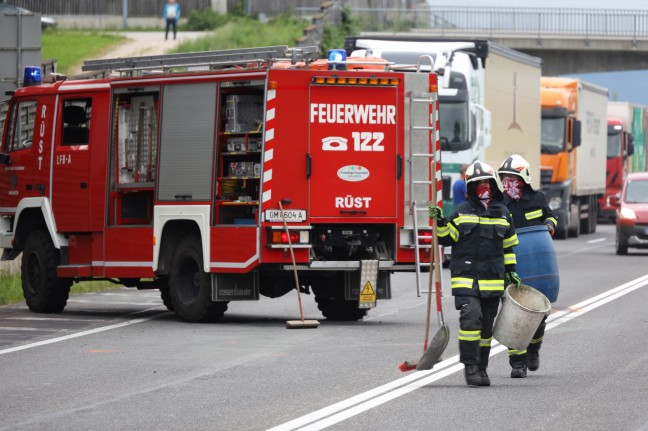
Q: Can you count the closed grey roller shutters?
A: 1